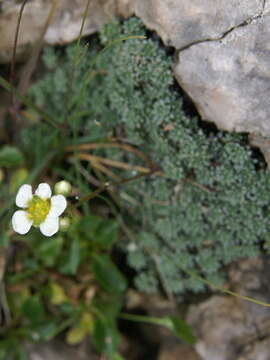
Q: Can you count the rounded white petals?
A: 5